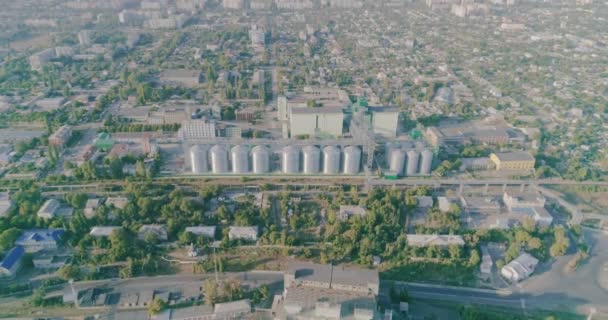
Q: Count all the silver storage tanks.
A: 11